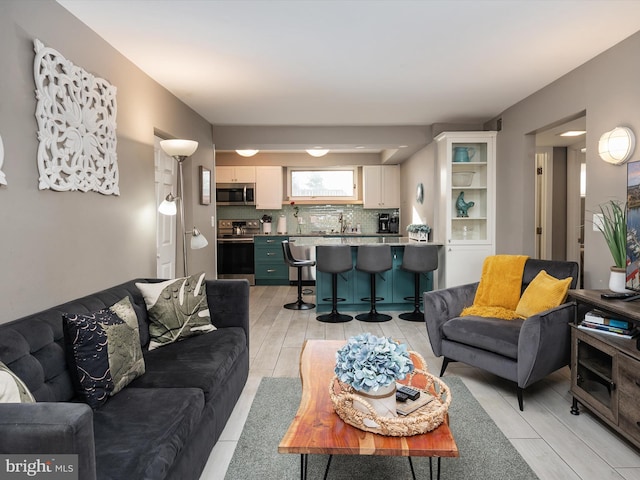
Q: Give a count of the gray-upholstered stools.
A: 4